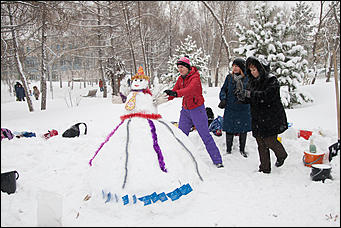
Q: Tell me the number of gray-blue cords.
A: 2